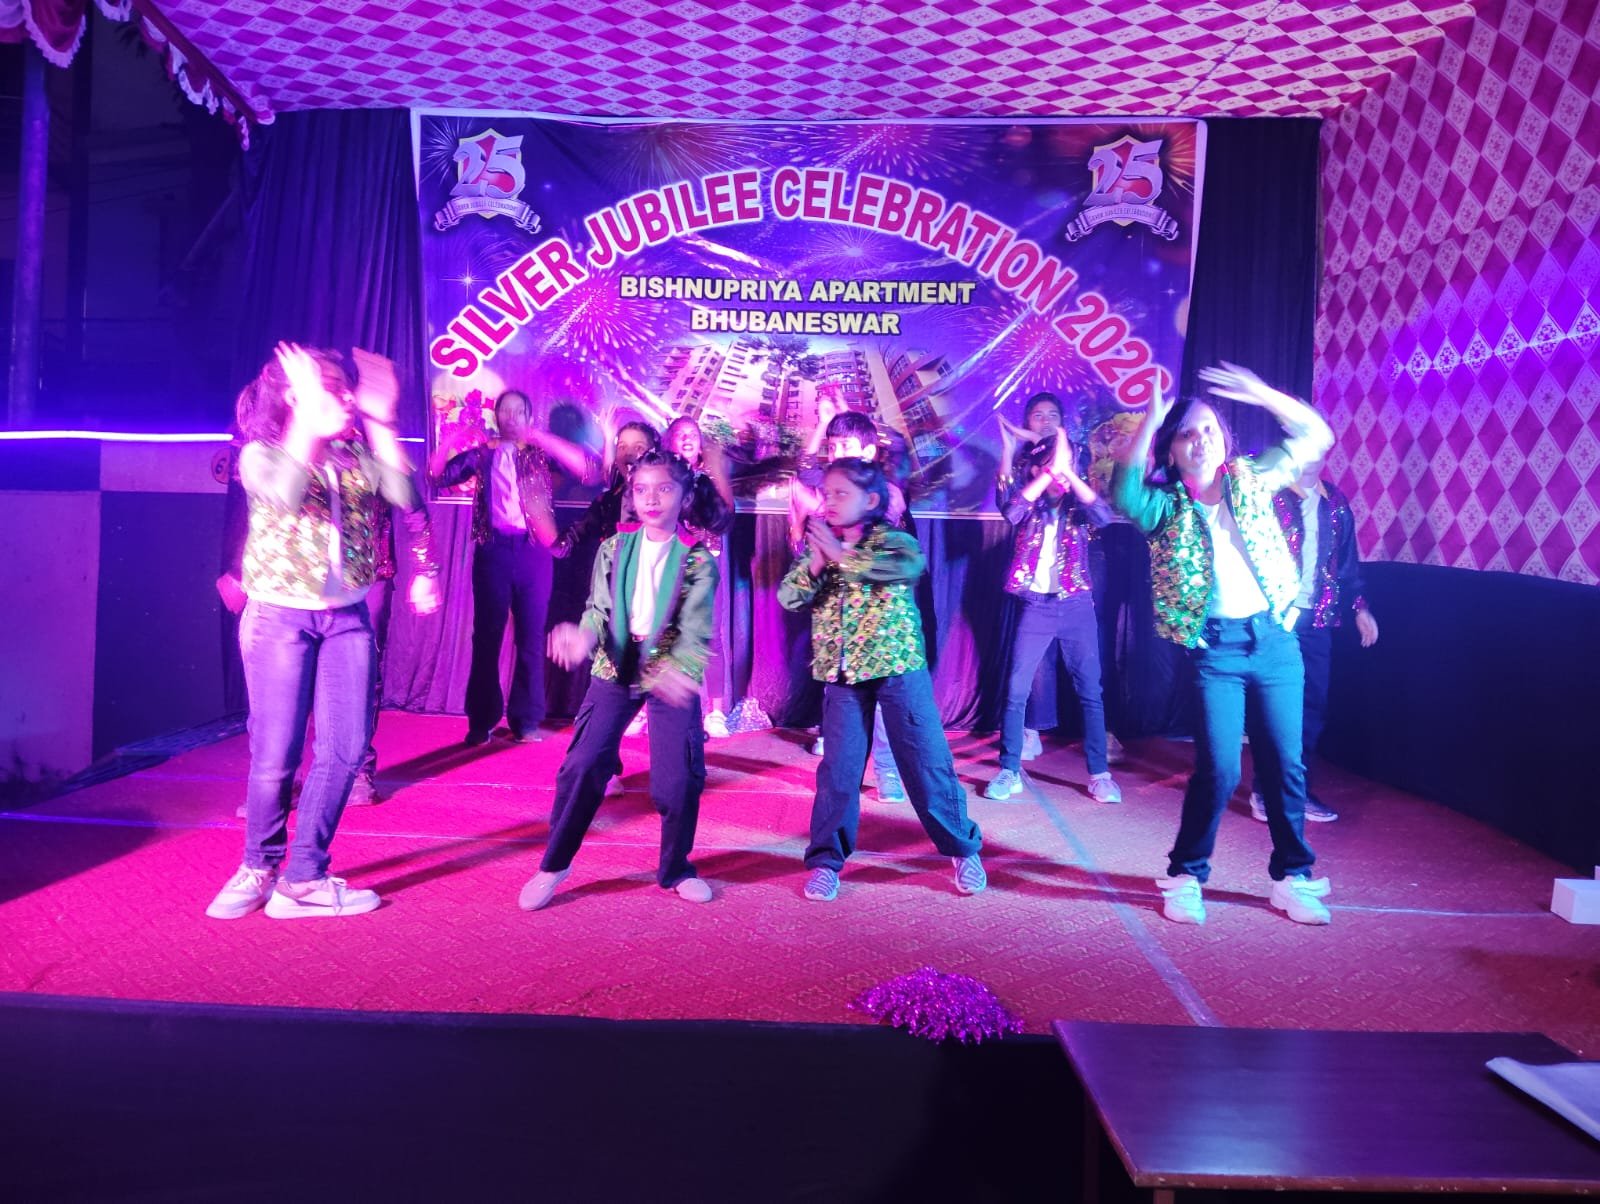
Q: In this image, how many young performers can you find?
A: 13